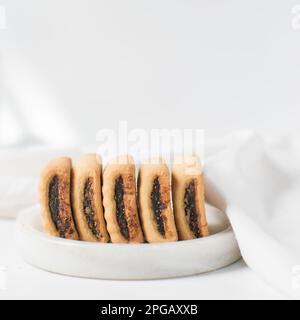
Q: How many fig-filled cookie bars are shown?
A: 5